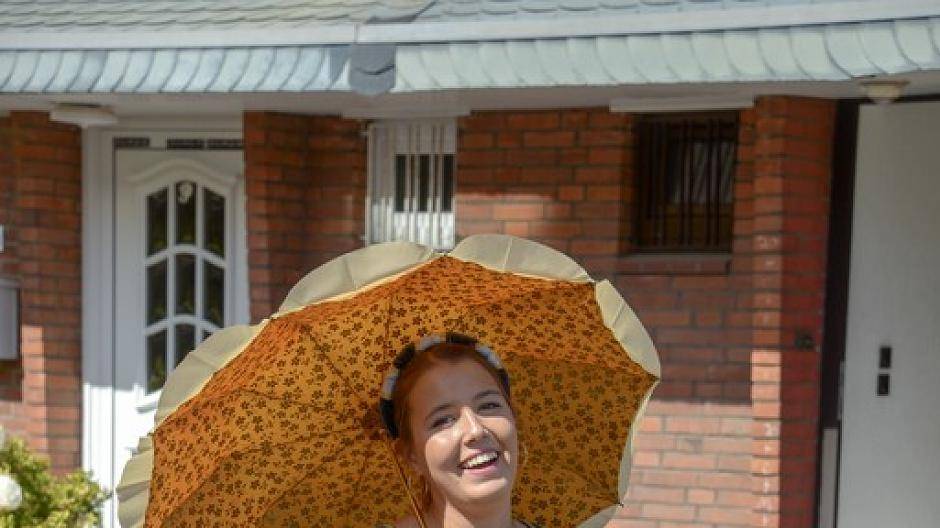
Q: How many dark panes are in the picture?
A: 9